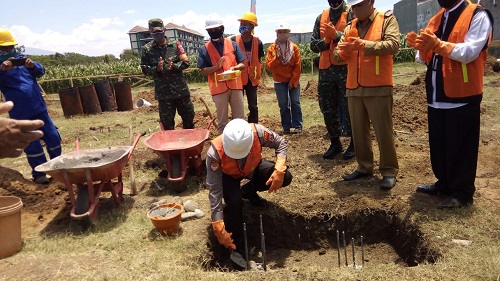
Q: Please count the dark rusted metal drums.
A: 4